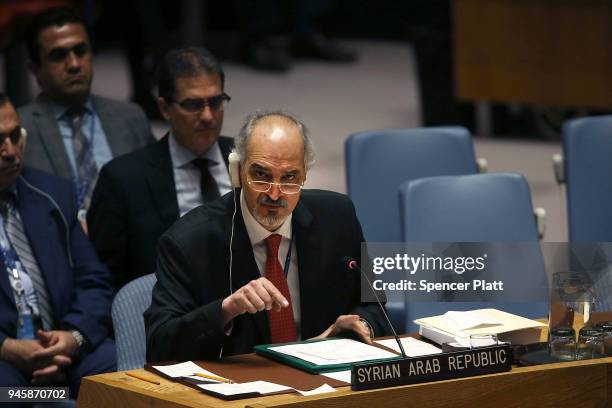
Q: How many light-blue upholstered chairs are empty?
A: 3